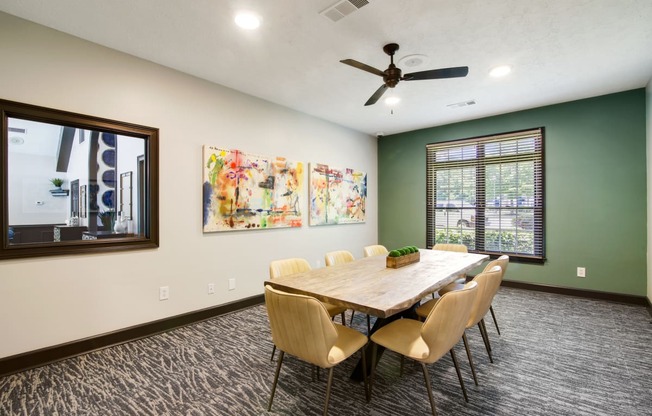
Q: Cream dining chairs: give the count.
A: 8